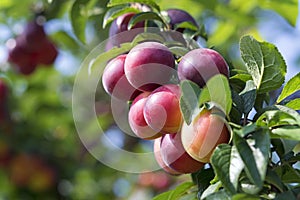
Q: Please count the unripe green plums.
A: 0